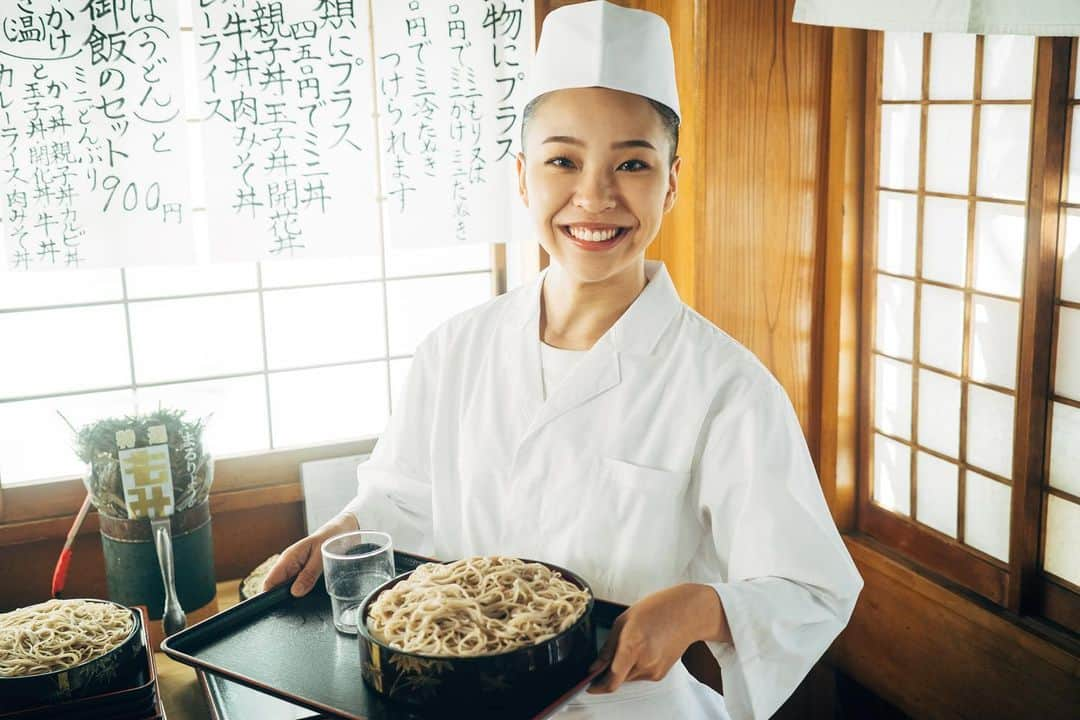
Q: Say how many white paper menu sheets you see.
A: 3